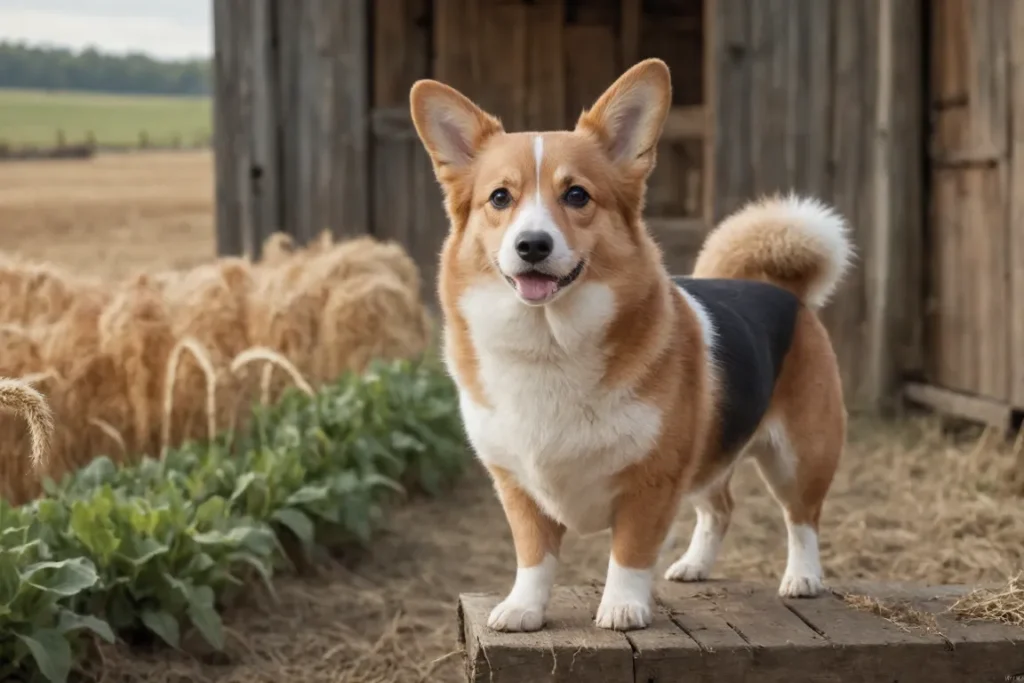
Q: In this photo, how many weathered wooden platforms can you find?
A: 1